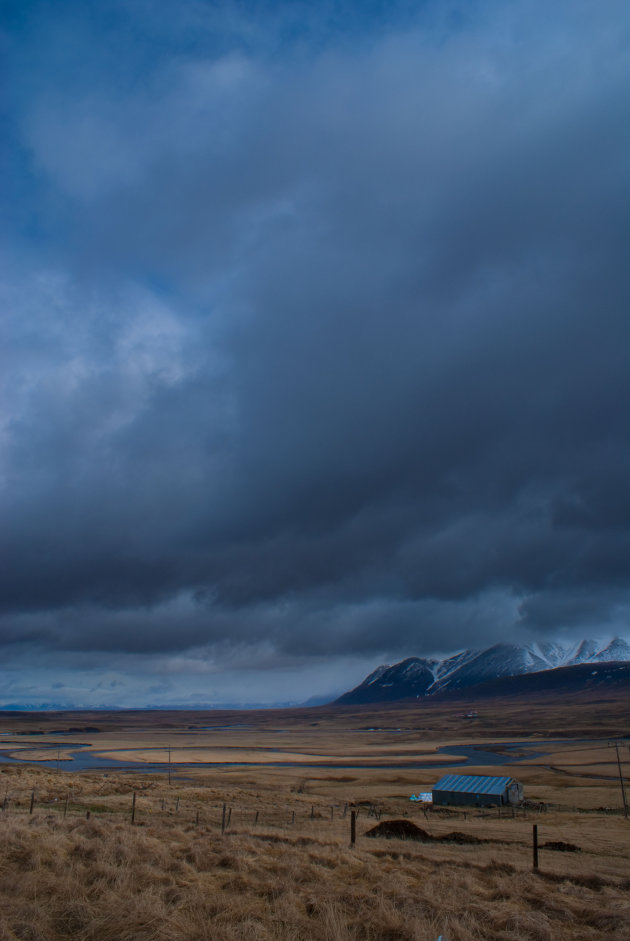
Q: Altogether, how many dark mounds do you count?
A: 3